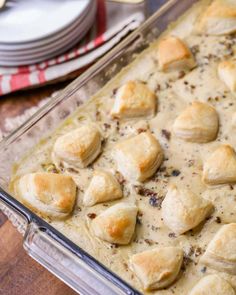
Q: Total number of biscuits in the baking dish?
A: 15